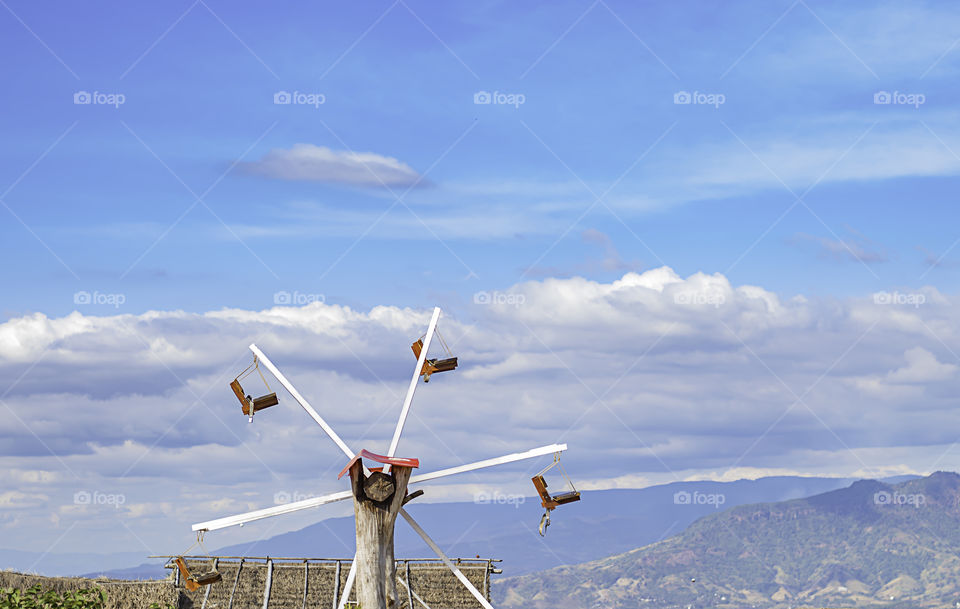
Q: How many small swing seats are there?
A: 4